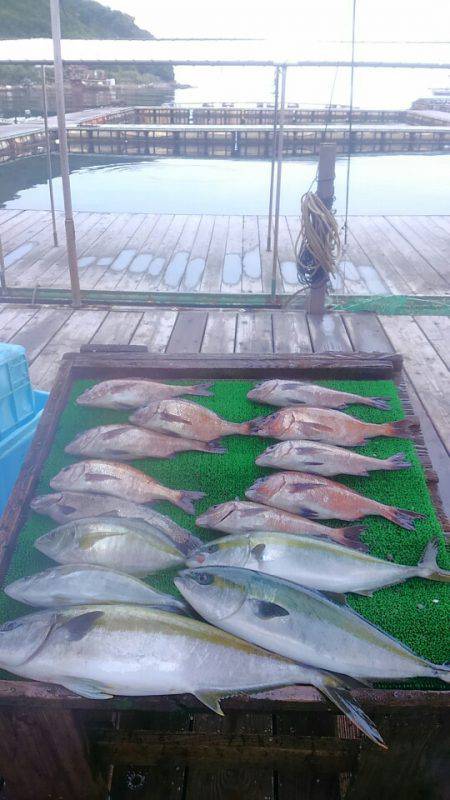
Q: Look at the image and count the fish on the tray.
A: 15